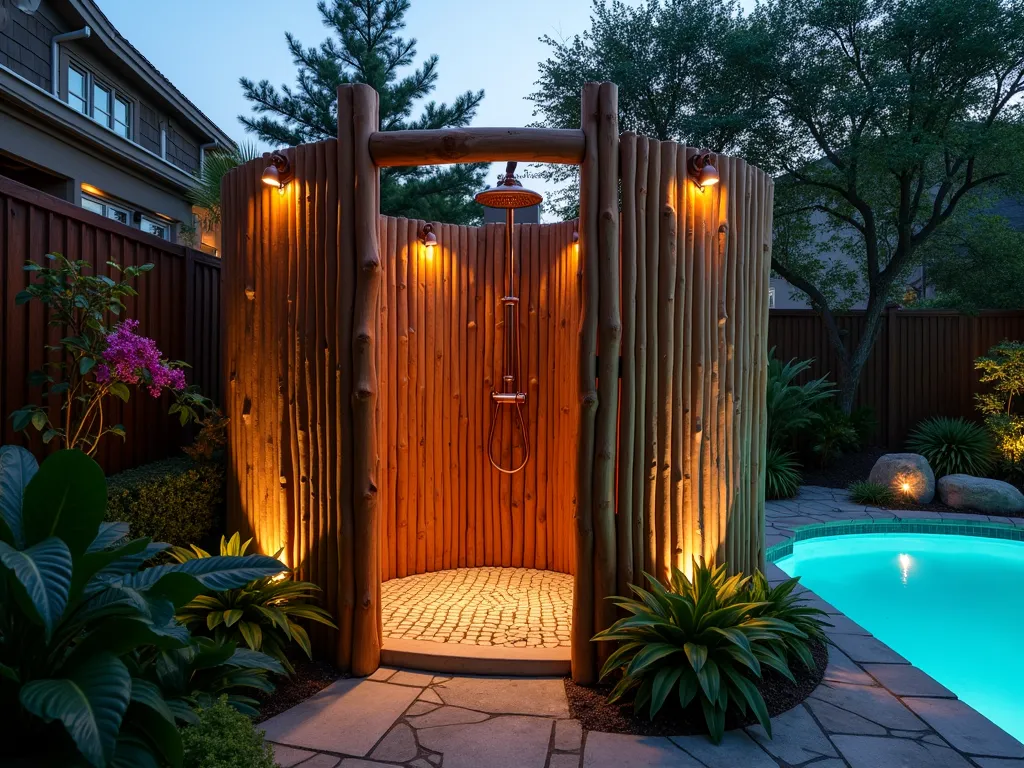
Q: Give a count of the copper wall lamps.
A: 4